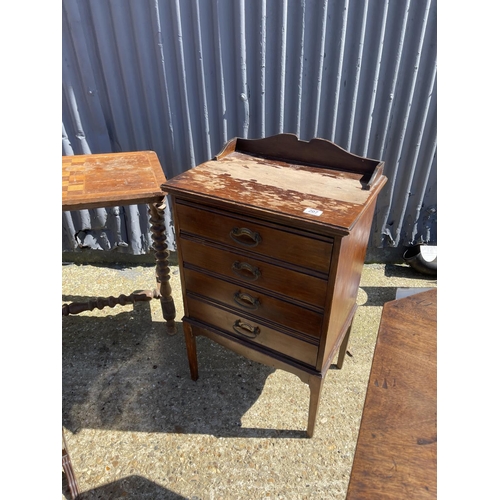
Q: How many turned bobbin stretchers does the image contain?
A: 1